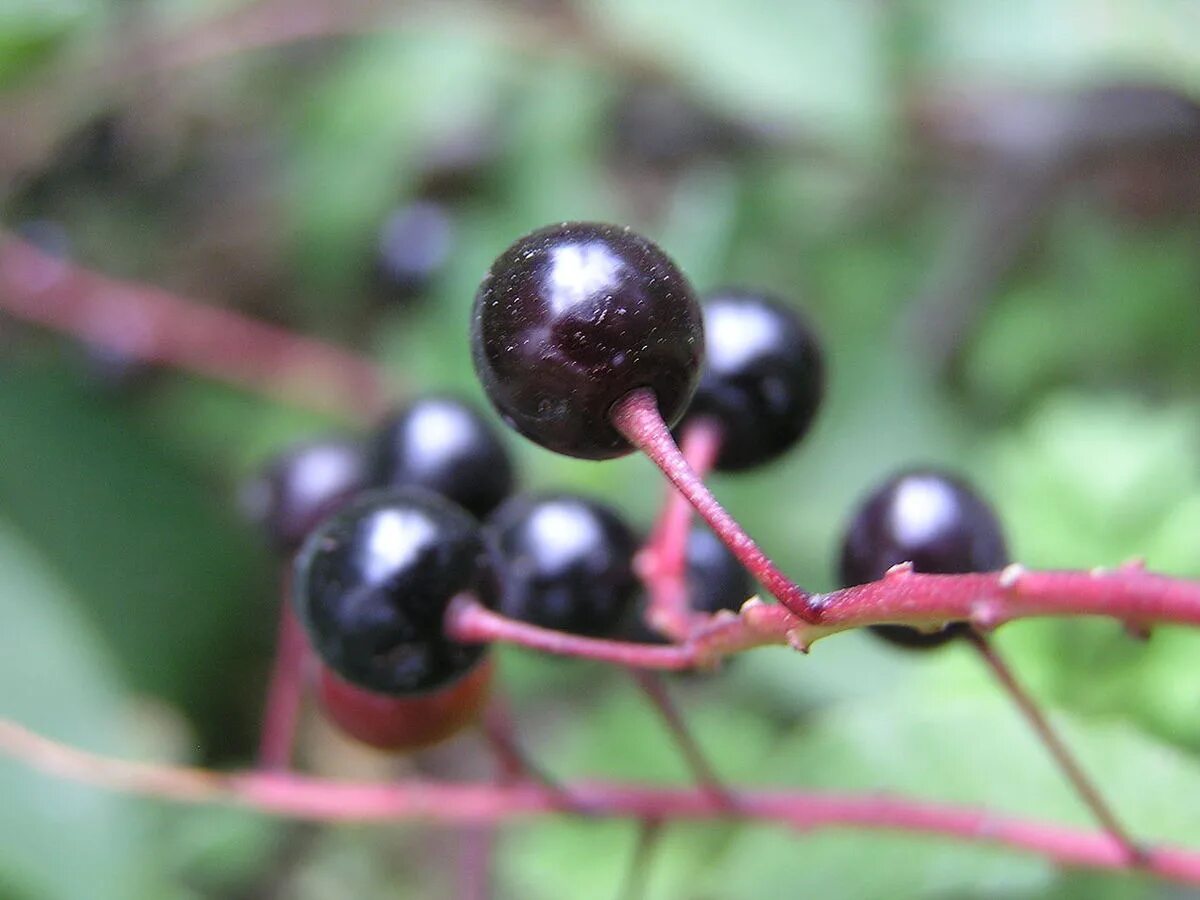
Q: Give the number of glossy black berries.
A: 8